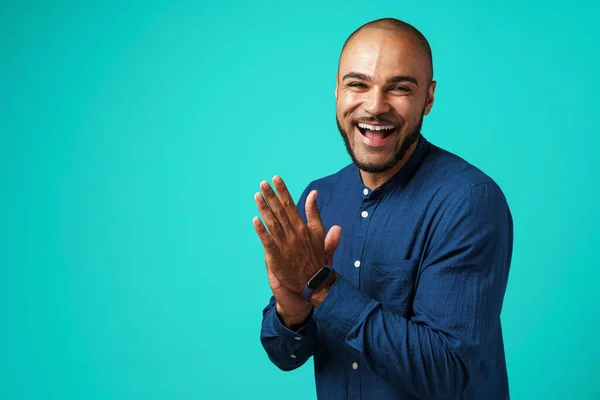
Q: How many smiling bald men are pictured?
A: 1